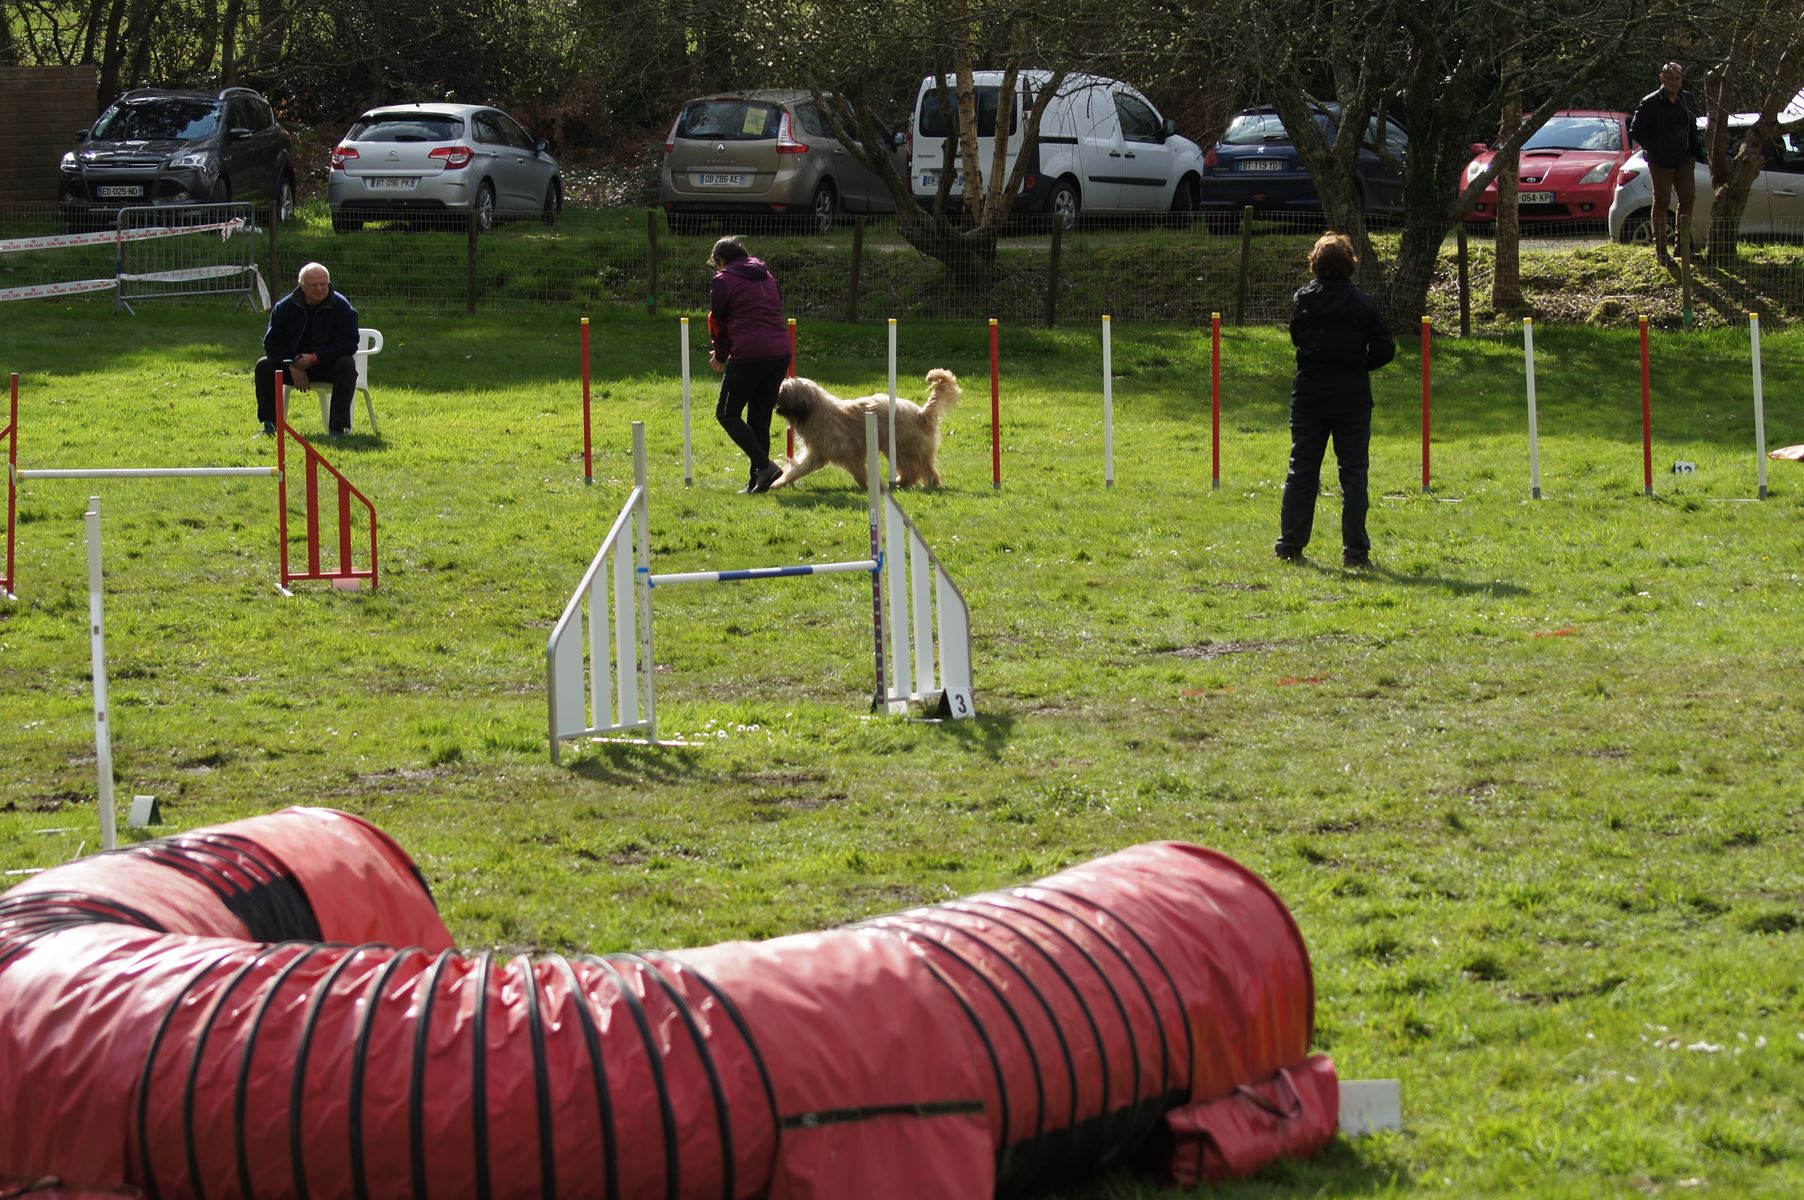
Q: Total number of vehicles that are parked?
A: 7